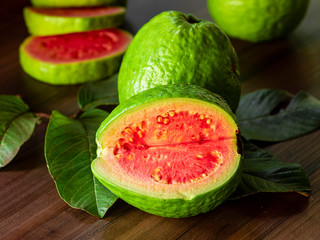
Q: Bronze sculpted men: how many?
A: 0